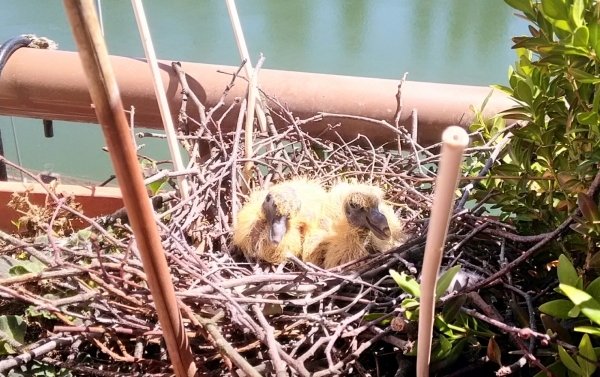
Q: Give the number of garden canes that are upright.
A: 4